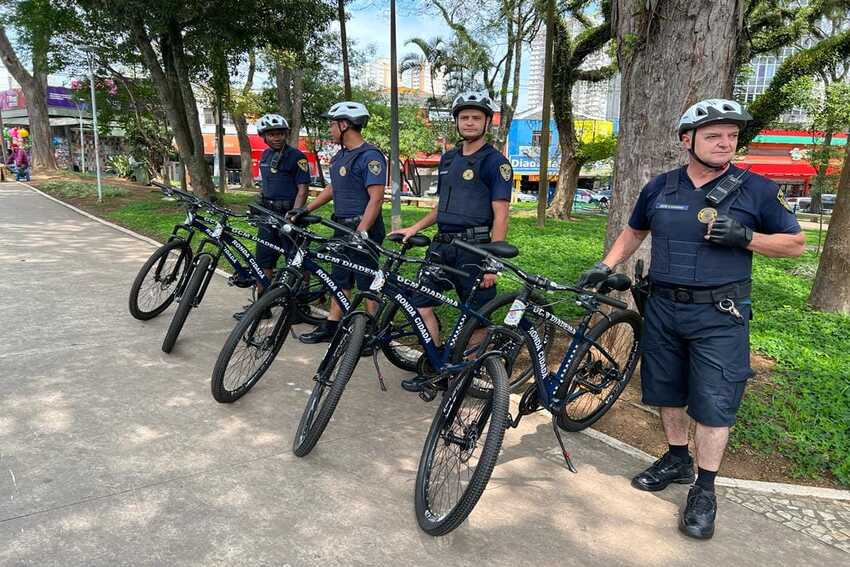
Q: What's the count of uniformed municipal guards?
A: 4